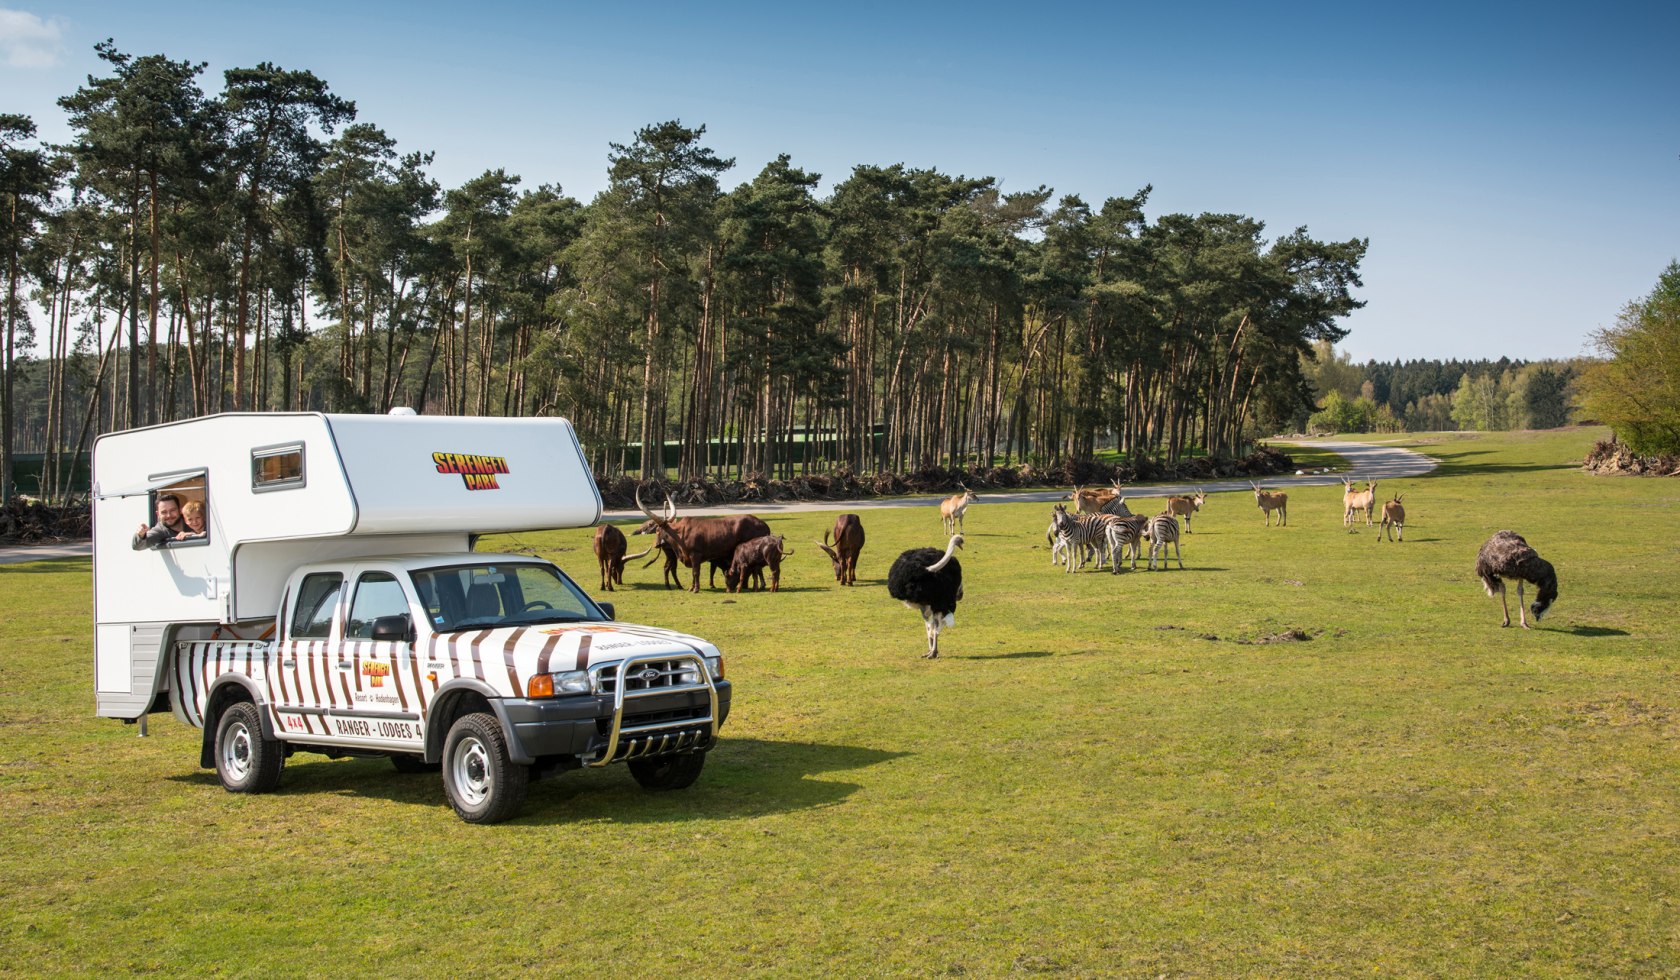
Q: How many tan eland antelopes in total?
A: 8